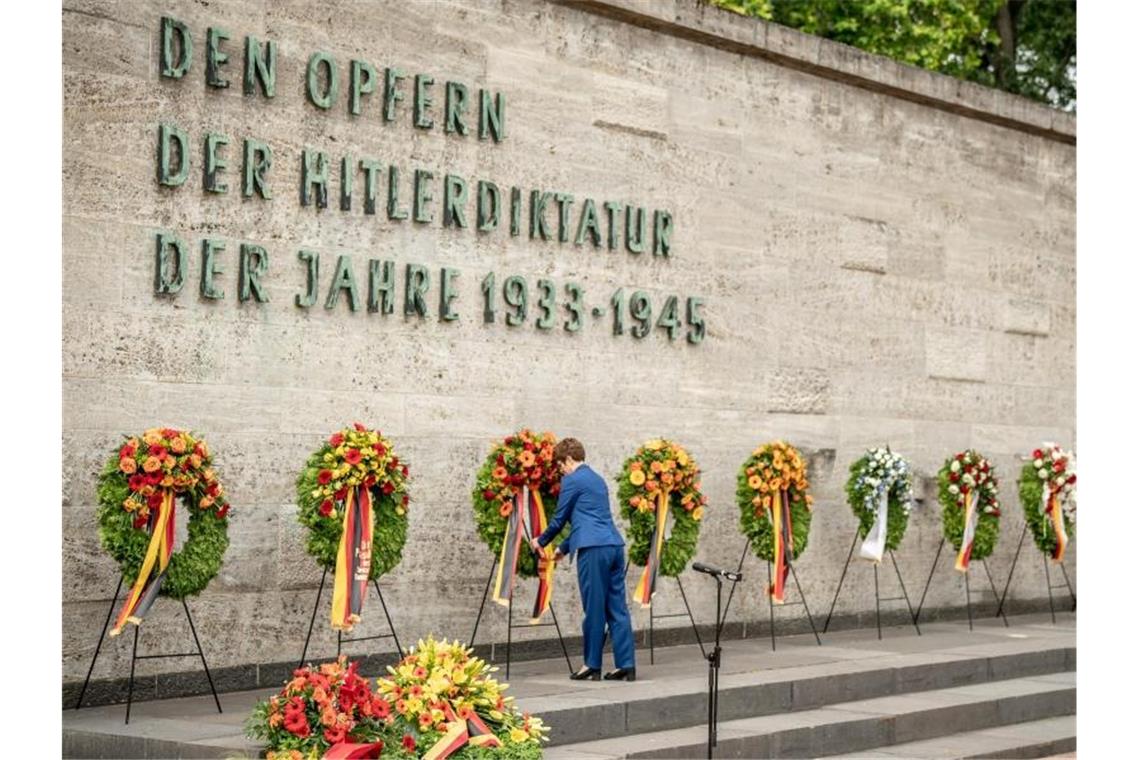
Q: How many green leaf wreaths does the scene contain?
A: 8